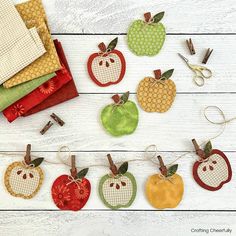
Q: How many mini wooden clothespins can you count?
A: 9